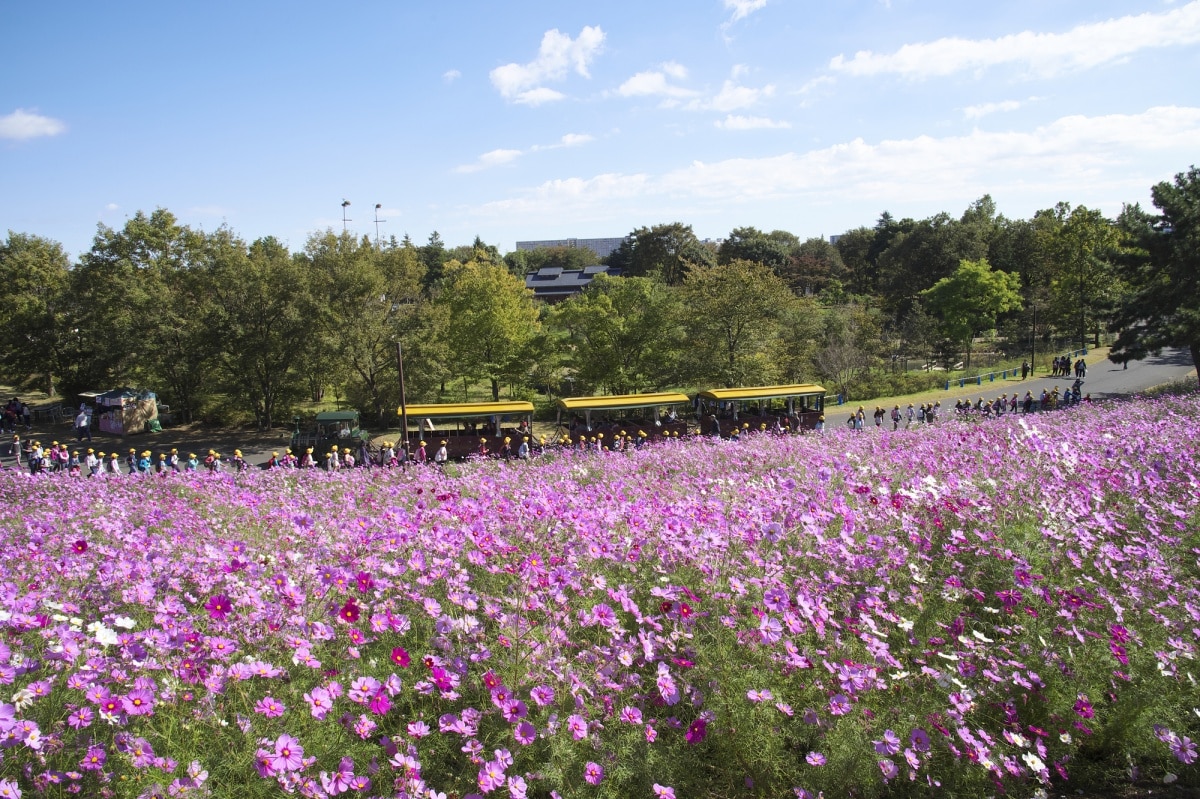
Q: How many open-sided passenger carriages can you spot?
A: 3